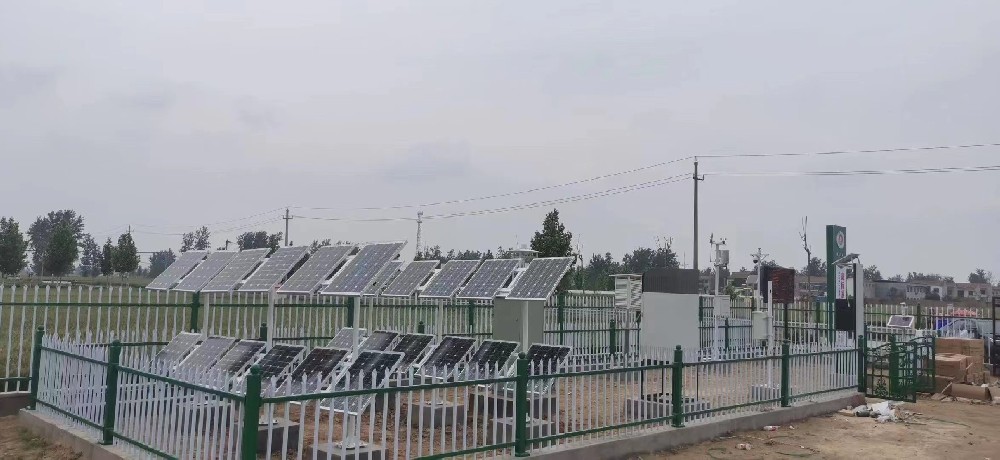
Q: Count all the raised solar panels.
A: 11